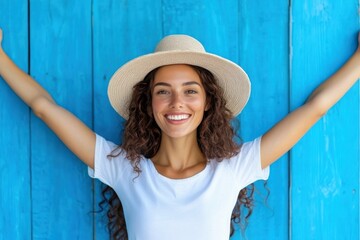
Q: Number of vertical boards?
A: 6